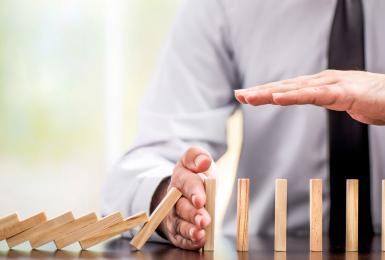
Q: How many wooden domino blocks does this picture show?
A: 13